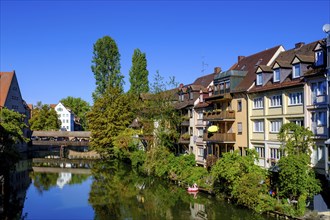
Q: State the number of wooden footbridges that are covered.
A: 1